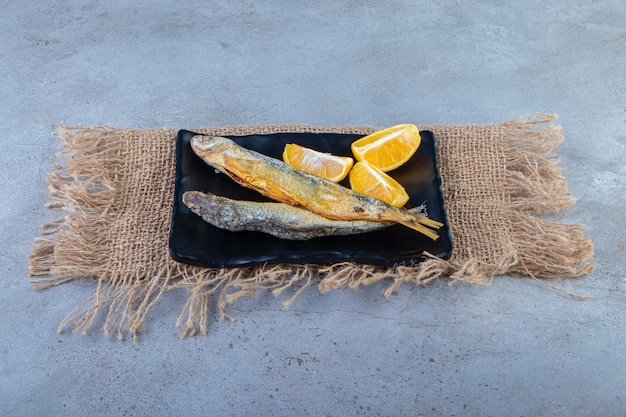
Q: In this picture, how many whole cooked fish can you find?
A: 2